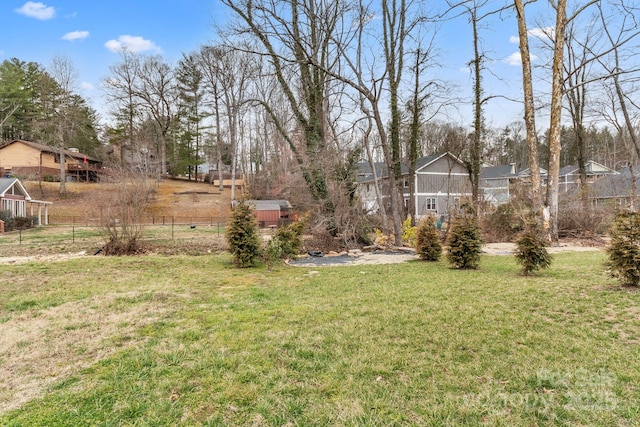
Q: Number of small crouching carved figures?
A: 0